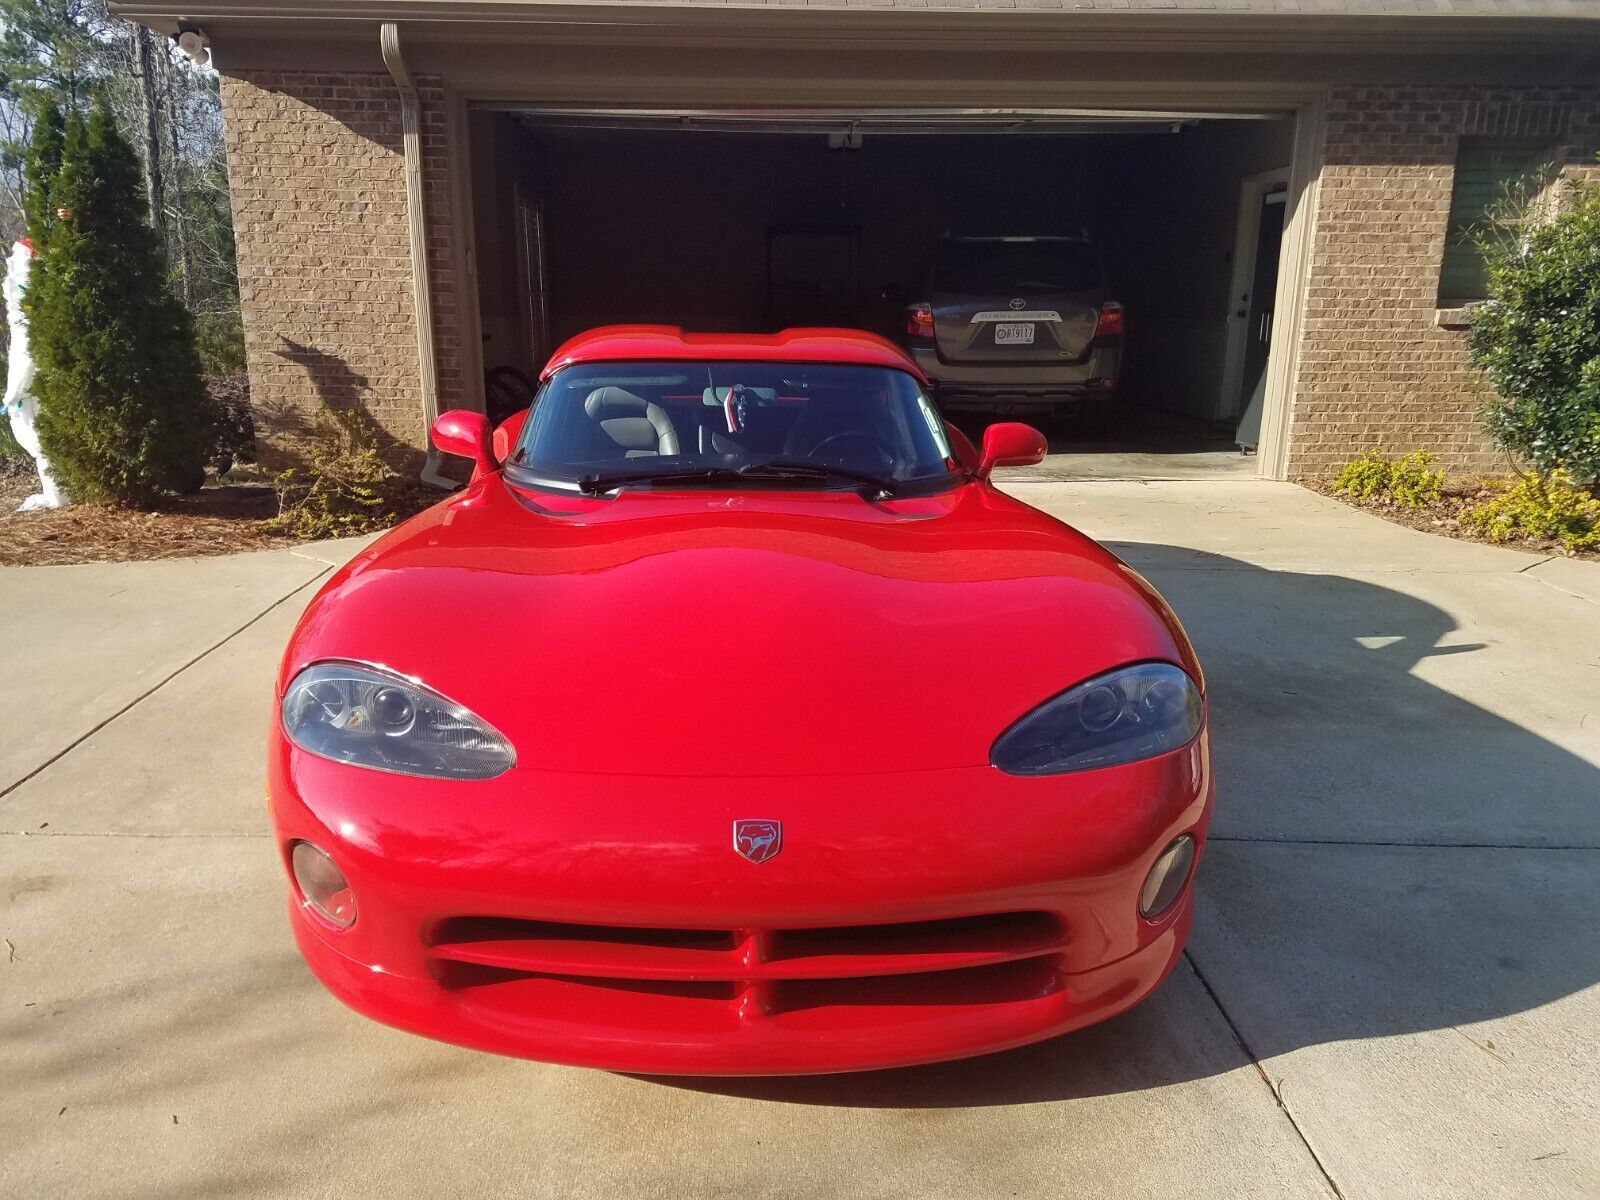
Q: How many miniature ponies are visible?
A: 0